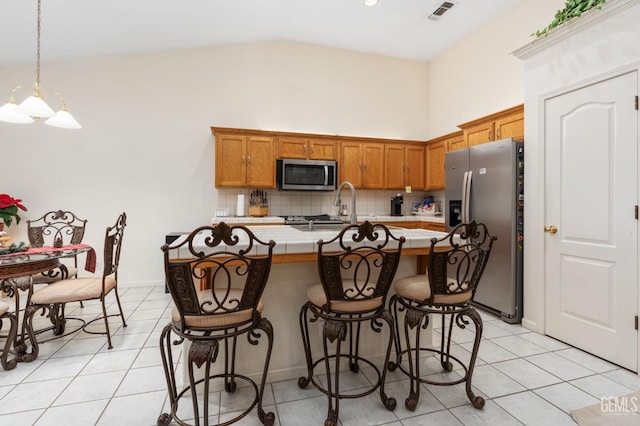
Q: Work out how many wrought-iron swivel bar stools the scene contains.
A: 3